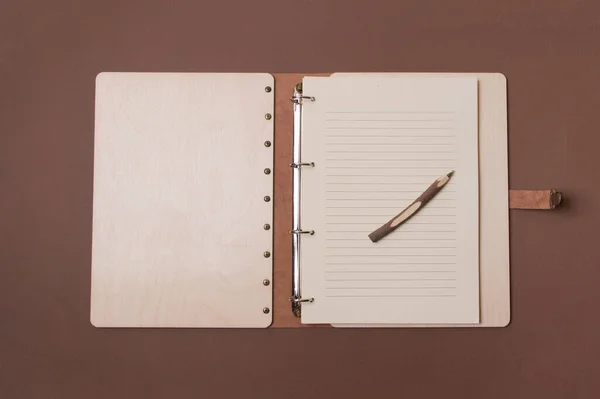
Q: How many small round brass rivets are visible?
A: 9